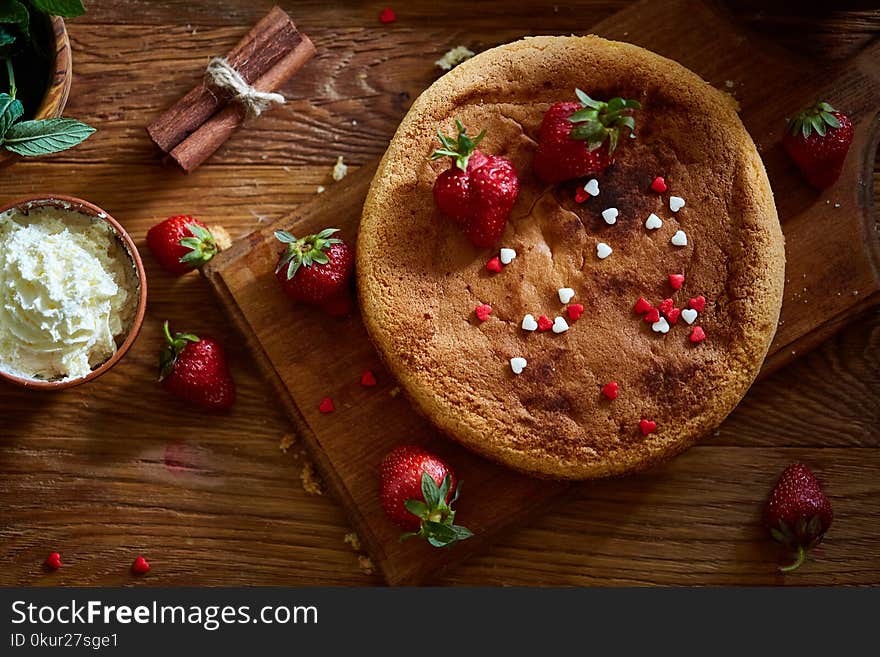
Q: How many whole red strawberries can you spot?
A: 8